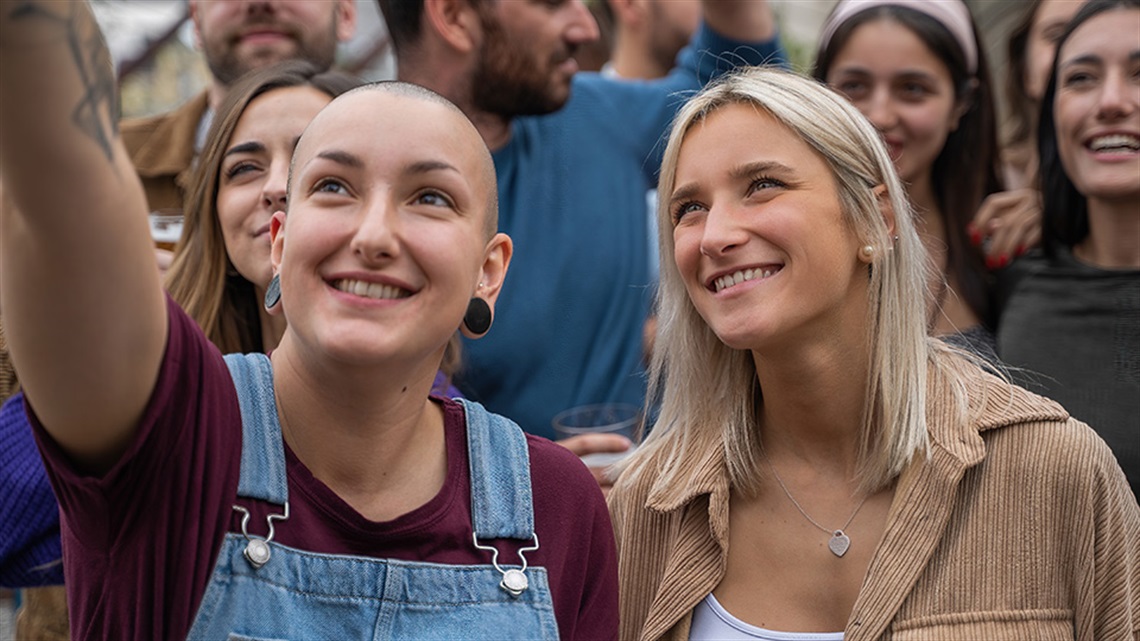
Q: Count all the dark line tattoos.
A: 1